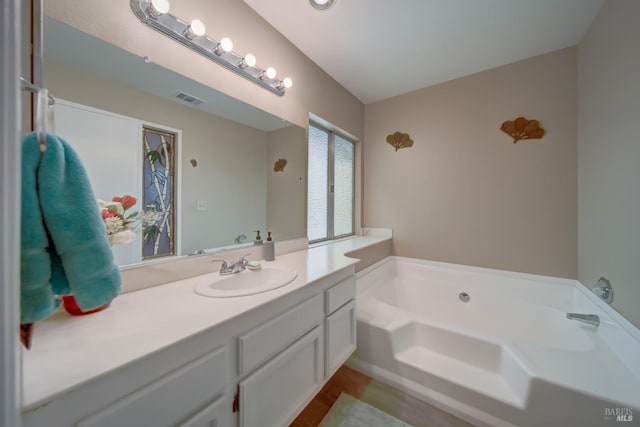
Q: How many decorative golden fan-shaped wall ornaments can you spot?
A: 2